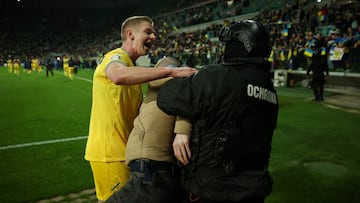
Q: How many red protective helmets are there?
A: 0